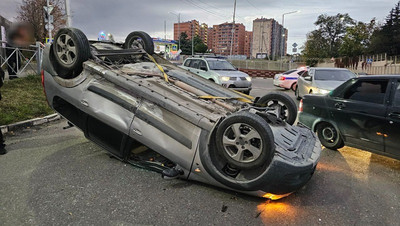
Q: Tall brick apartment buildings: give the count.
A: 3